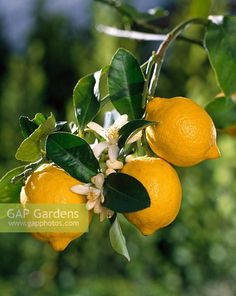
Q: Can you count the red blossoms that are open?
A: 0